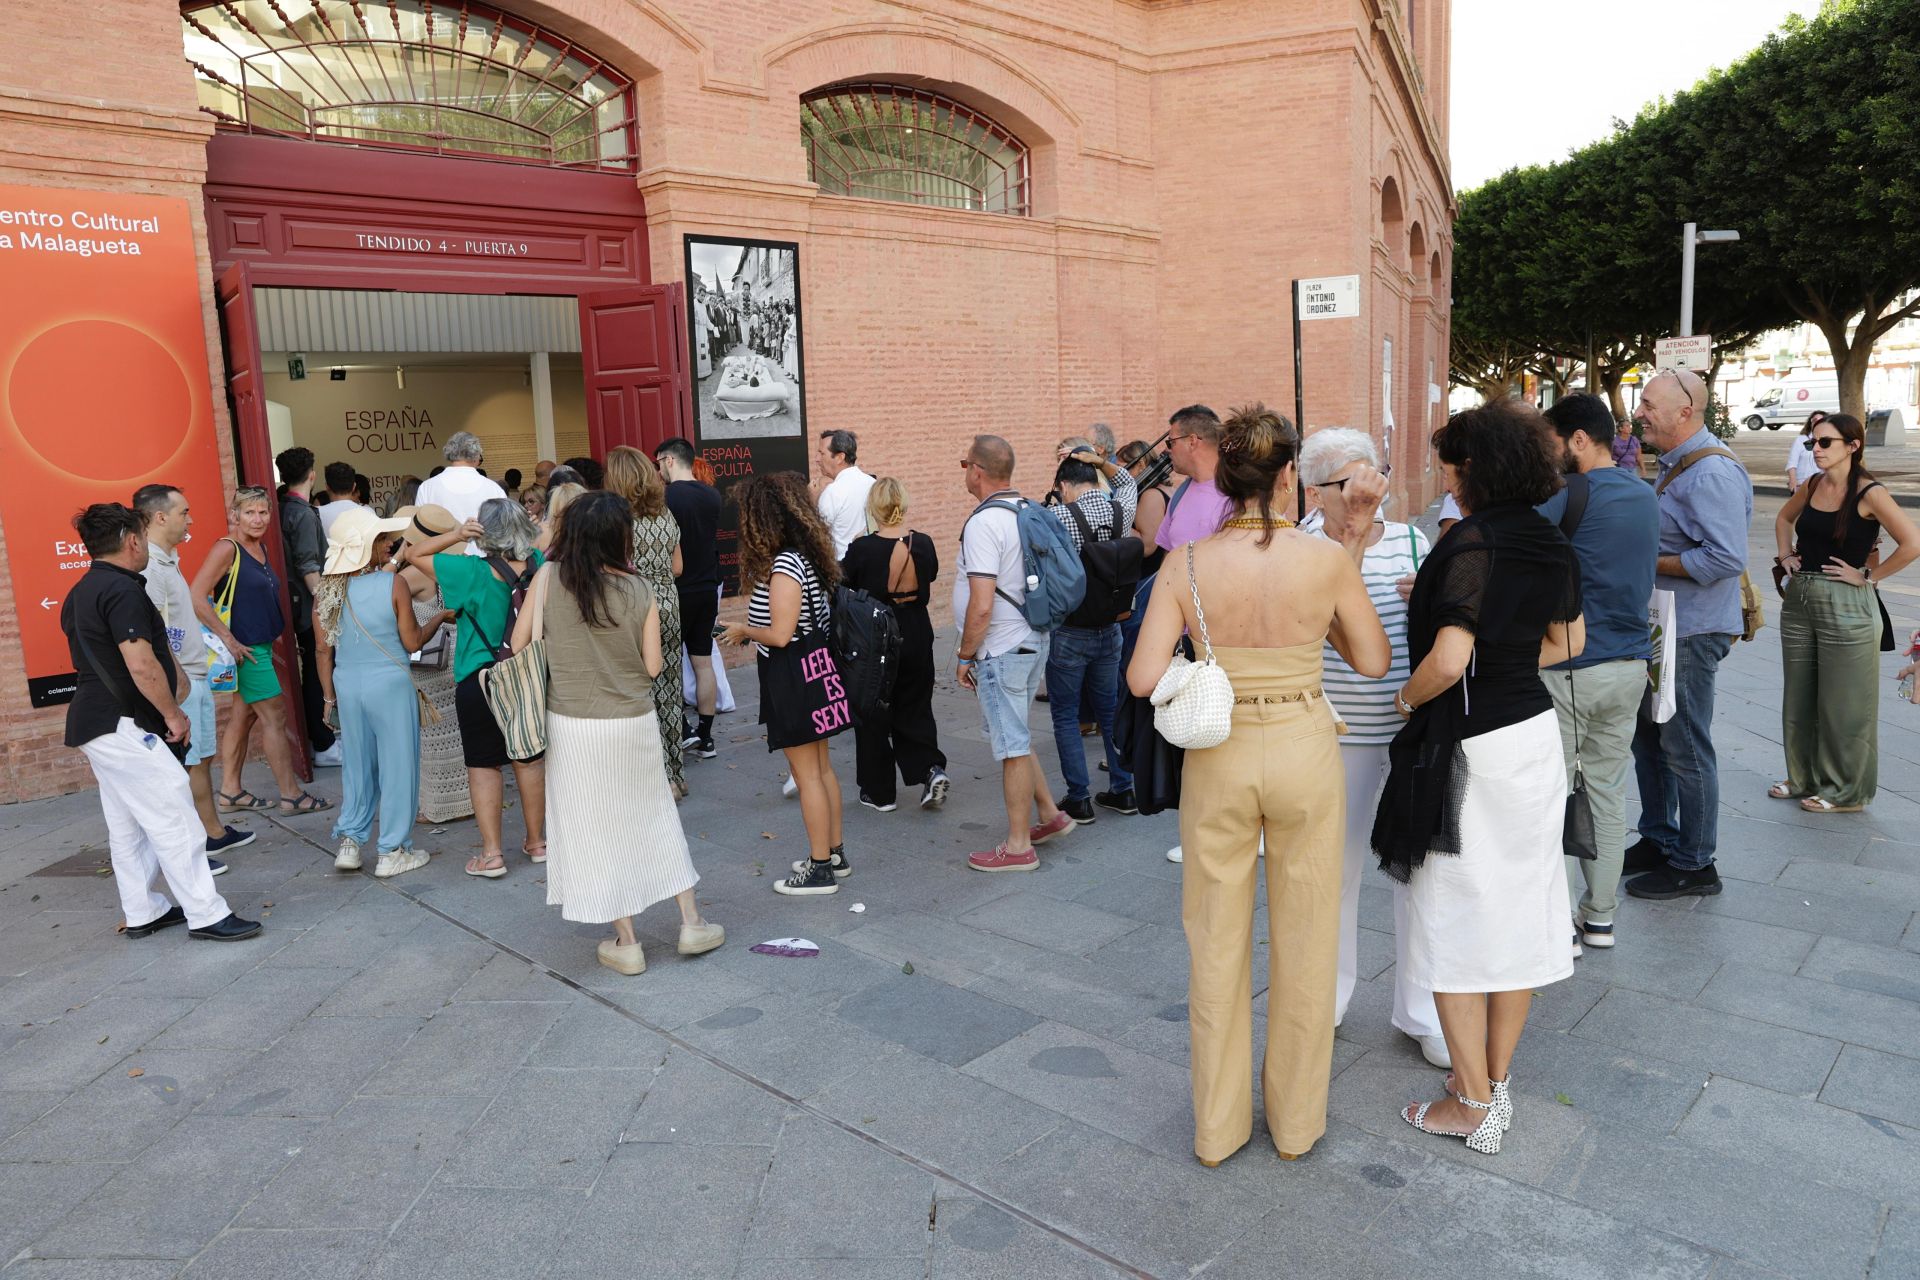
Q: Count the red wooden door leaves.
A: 2